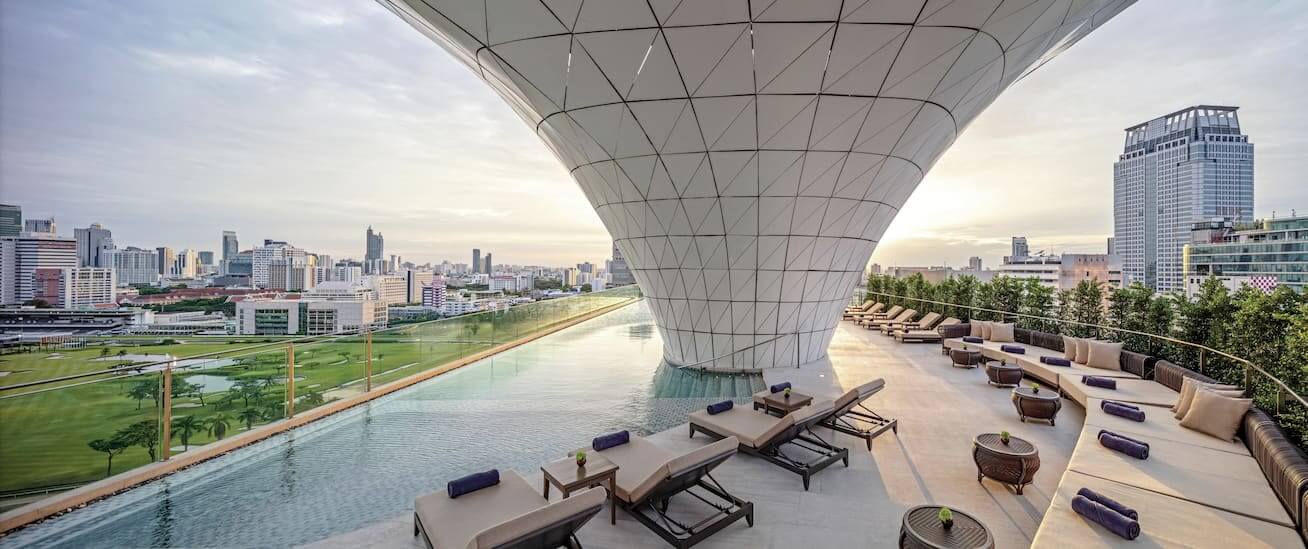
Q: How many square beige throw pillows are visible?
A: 9